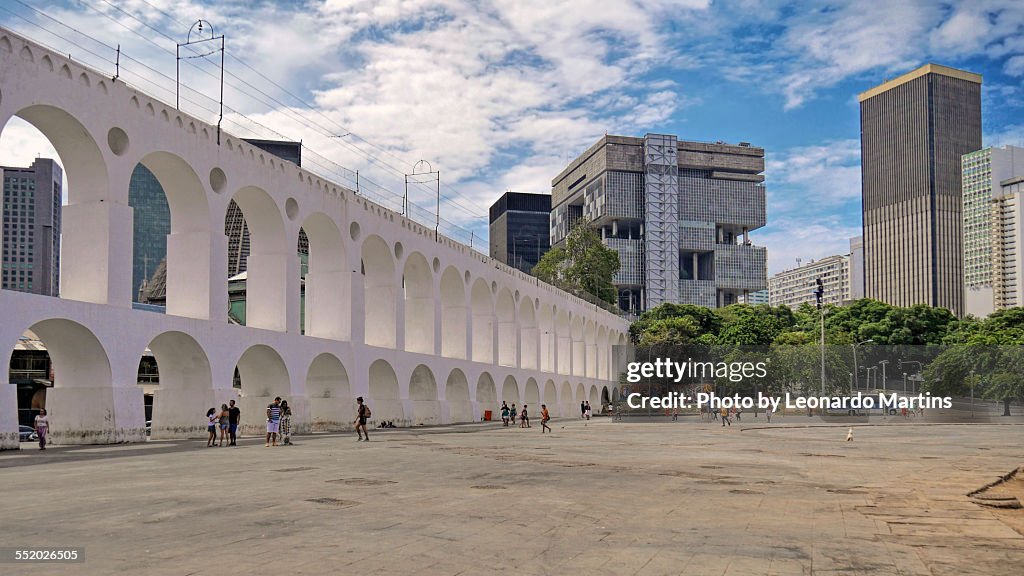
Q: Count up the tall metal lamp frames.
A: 2